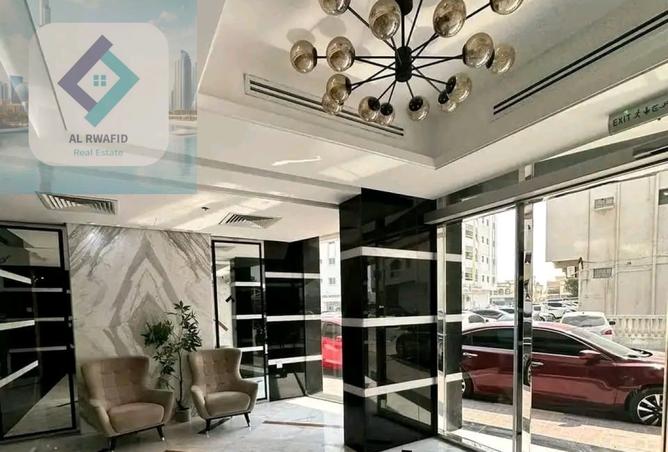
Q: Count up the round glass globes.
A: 15